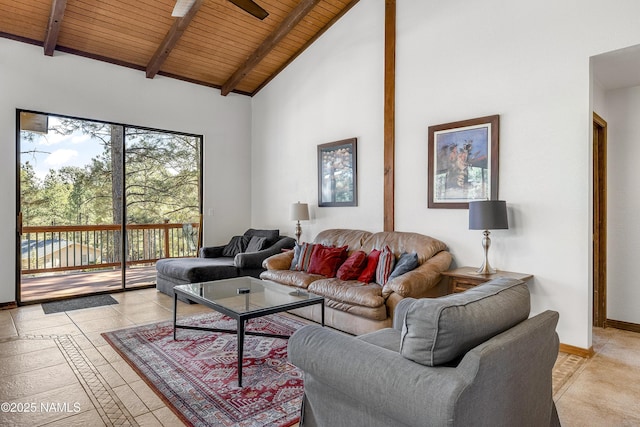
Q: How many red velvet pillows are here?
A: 3